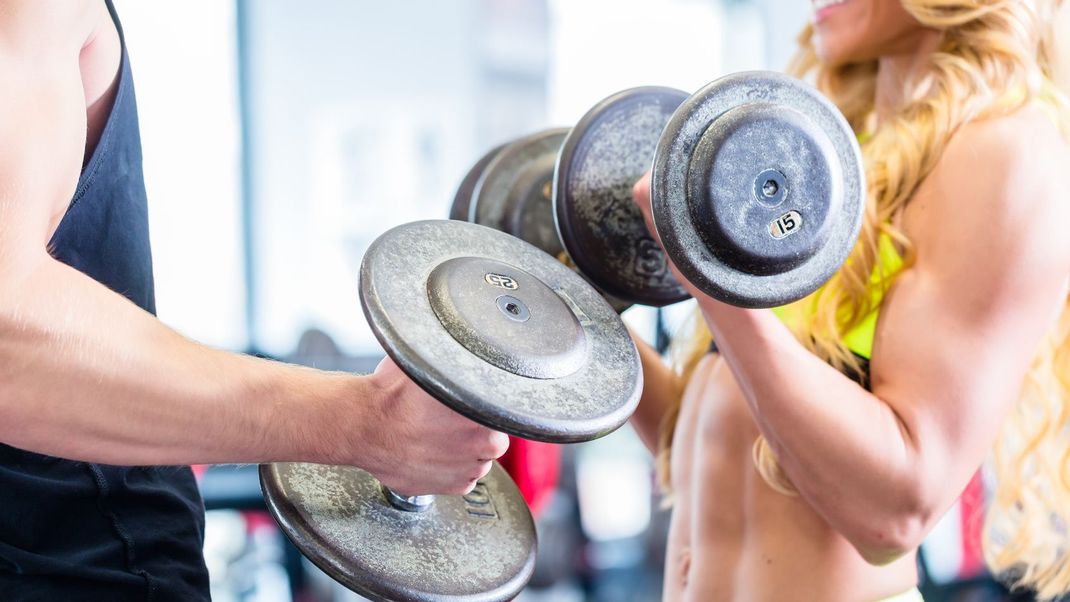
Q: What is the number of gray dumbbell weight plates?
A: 6